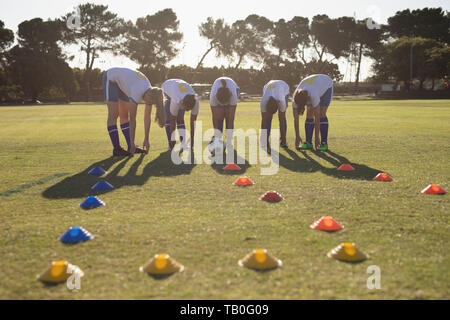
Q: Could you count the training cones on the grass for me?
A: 15